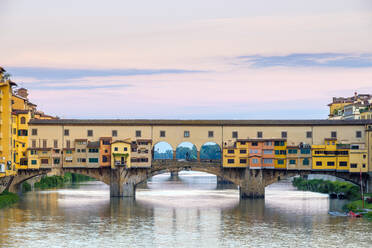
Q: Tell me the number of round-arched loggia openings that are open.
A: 3